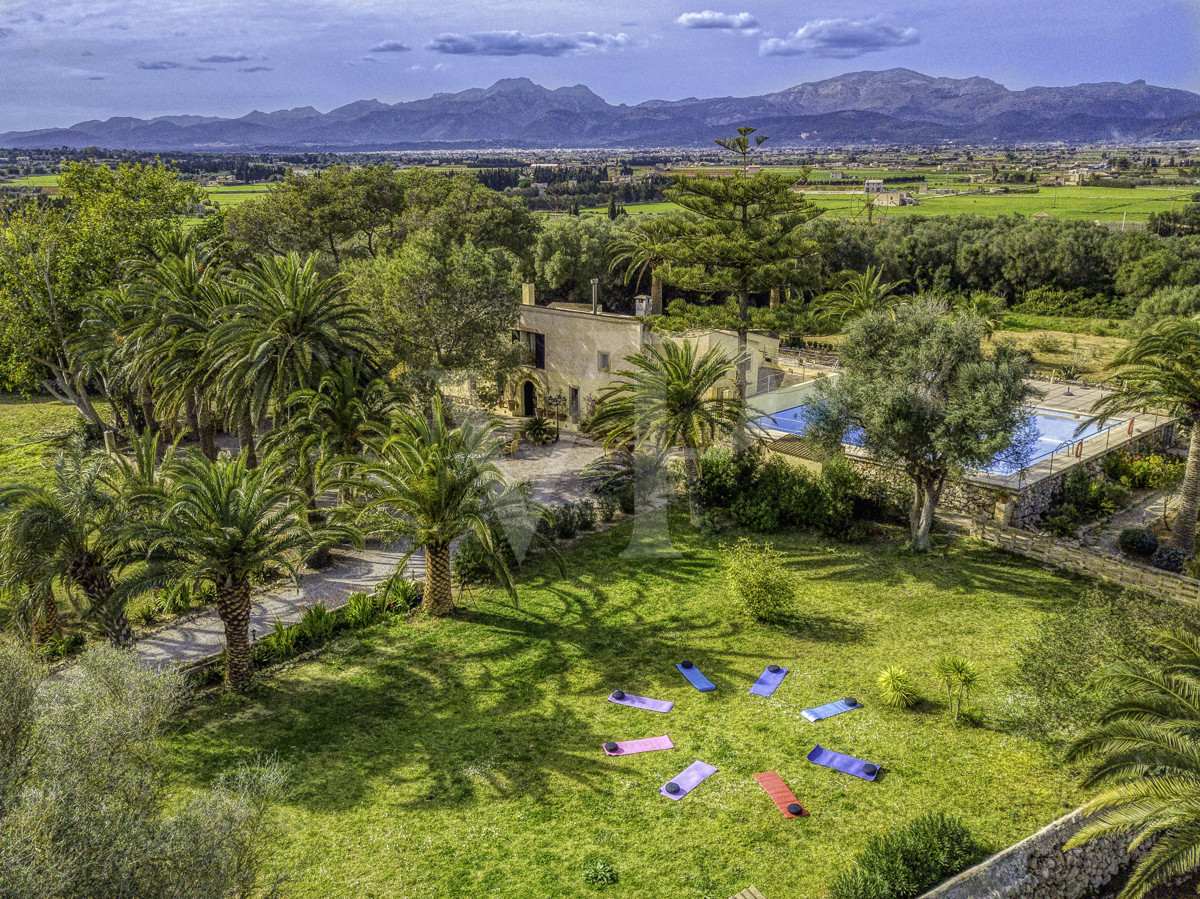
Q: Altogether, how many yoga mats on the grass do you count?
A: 8